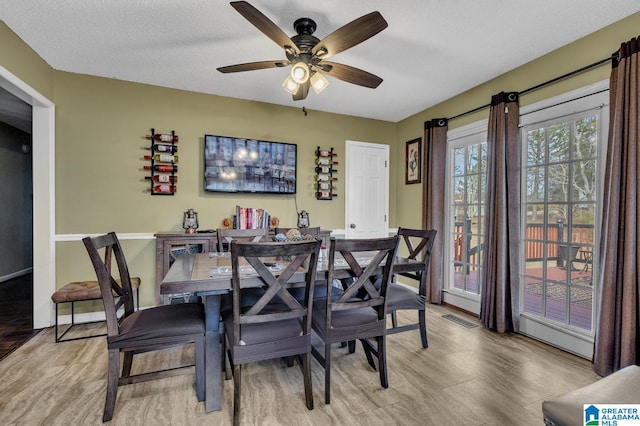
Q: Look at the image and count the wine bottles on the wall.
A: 12